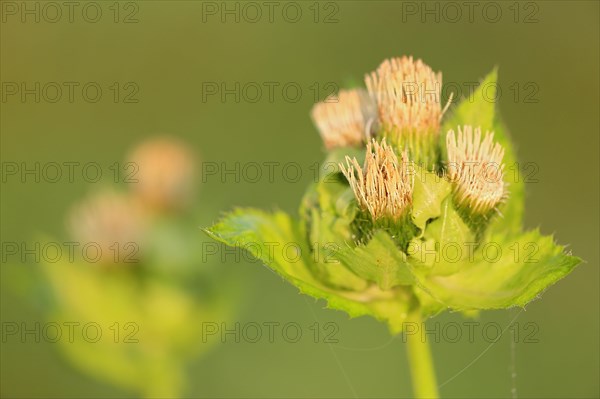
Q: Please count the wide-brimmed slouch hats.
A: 0